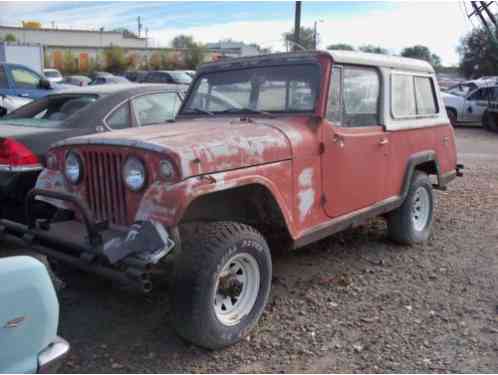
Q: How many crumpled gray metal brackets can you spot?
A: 1